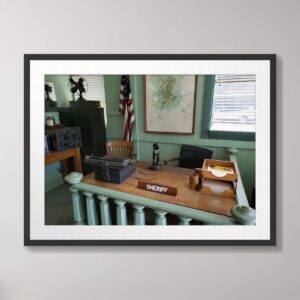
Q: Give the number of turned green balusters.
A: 7